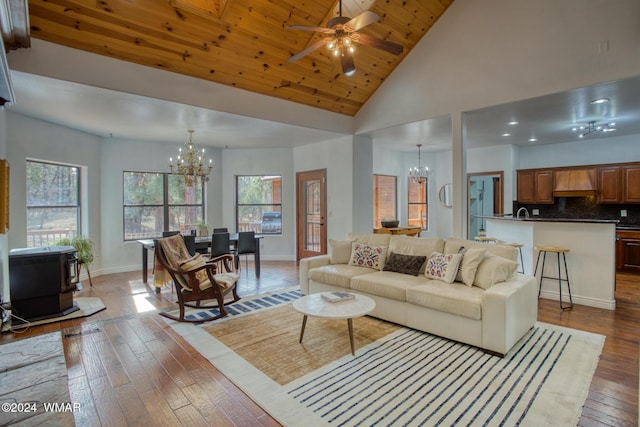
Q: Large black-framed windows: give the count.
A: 3